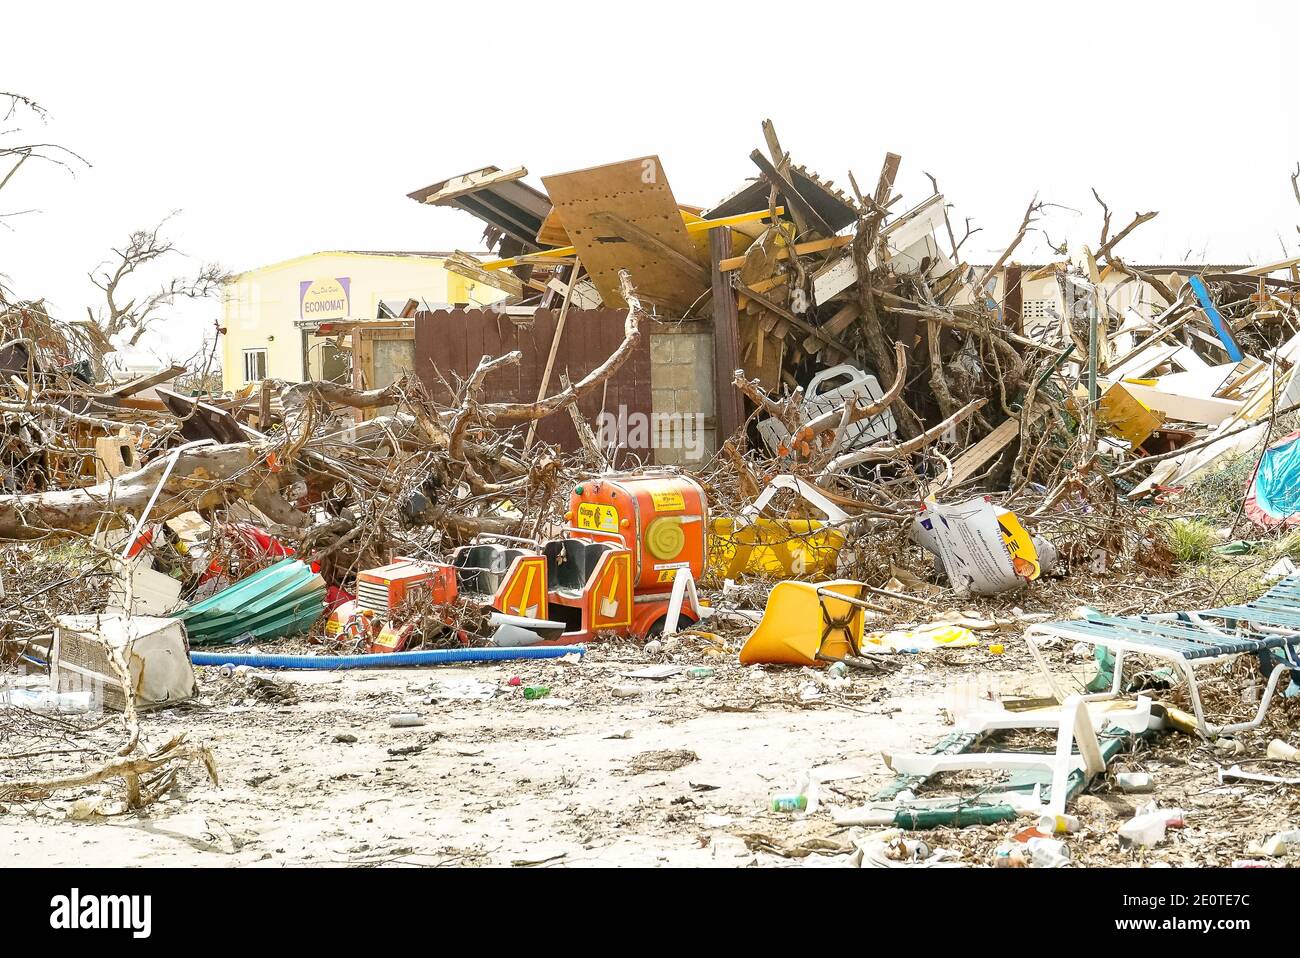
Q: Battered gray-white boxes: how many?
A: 1